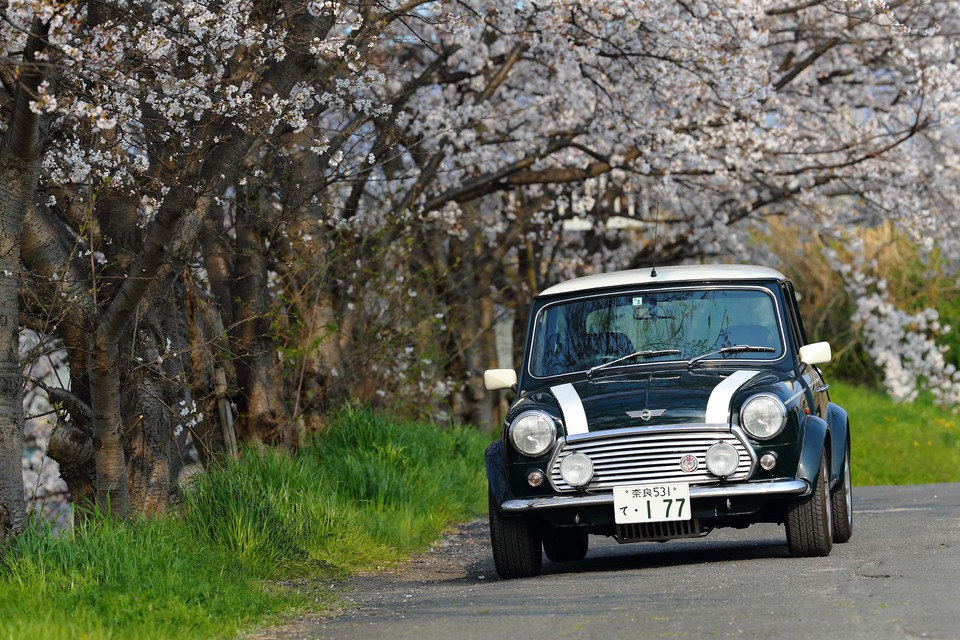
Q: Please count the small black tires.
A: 4